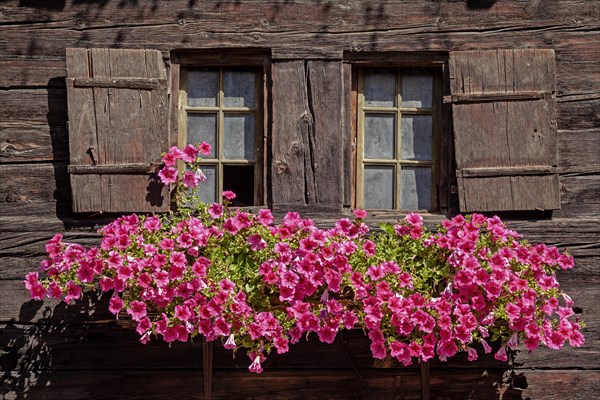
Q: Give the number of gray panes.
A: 11